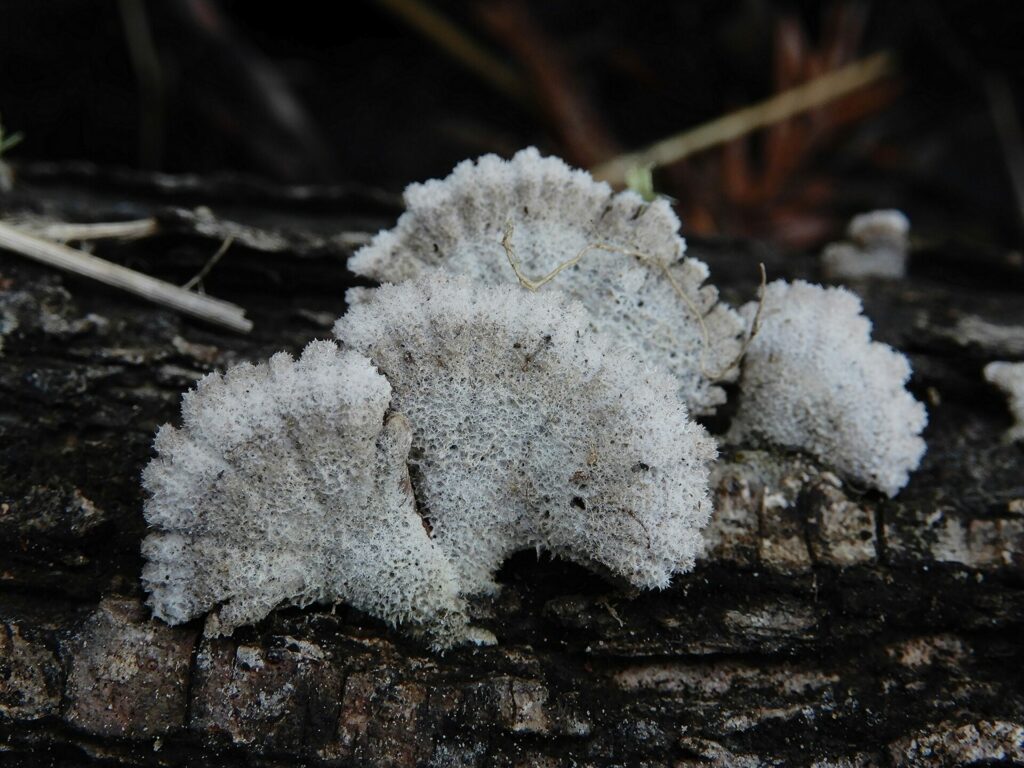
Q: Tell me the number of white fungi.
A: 6